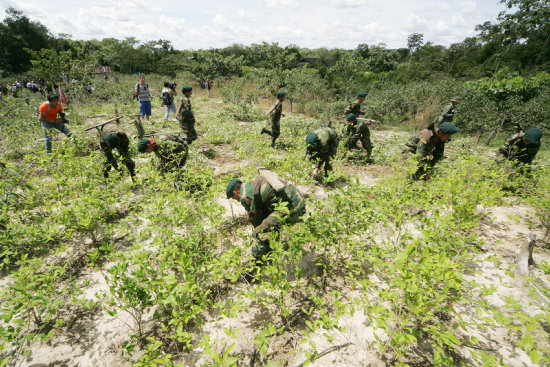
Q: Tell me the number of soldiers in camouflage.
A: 11